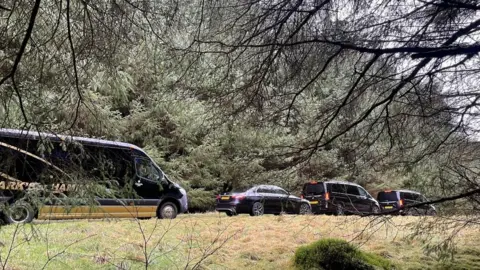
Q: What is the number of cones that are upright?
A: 0